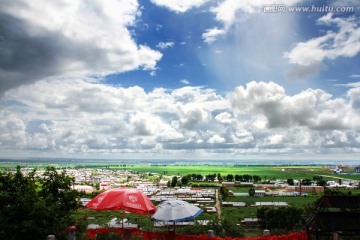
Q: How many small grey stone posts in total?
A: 4